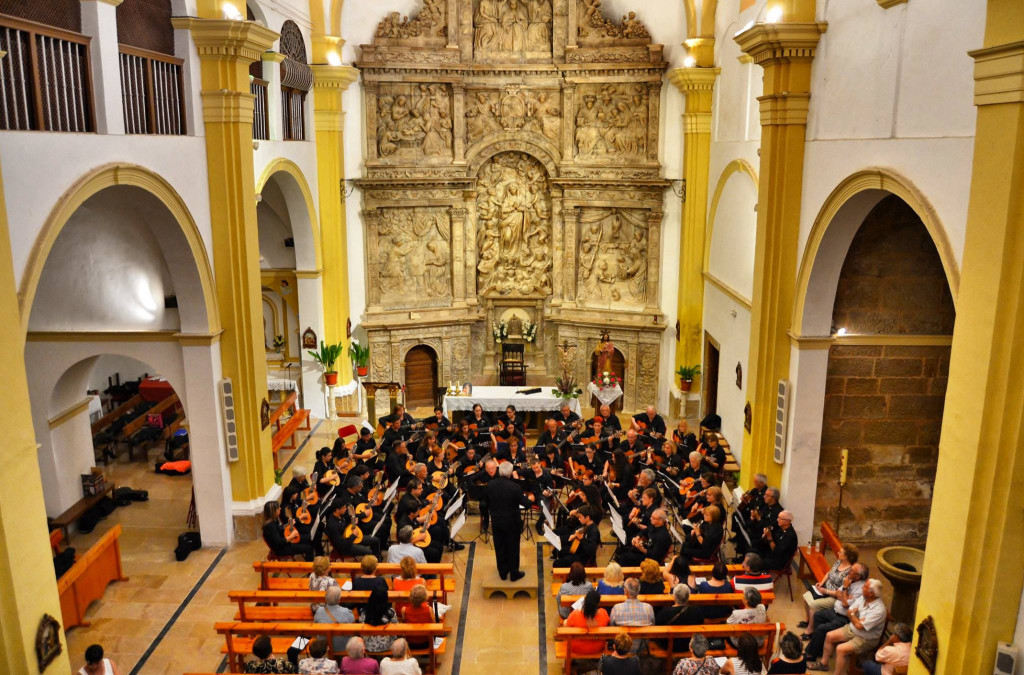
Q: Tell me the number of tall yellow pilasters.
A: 6